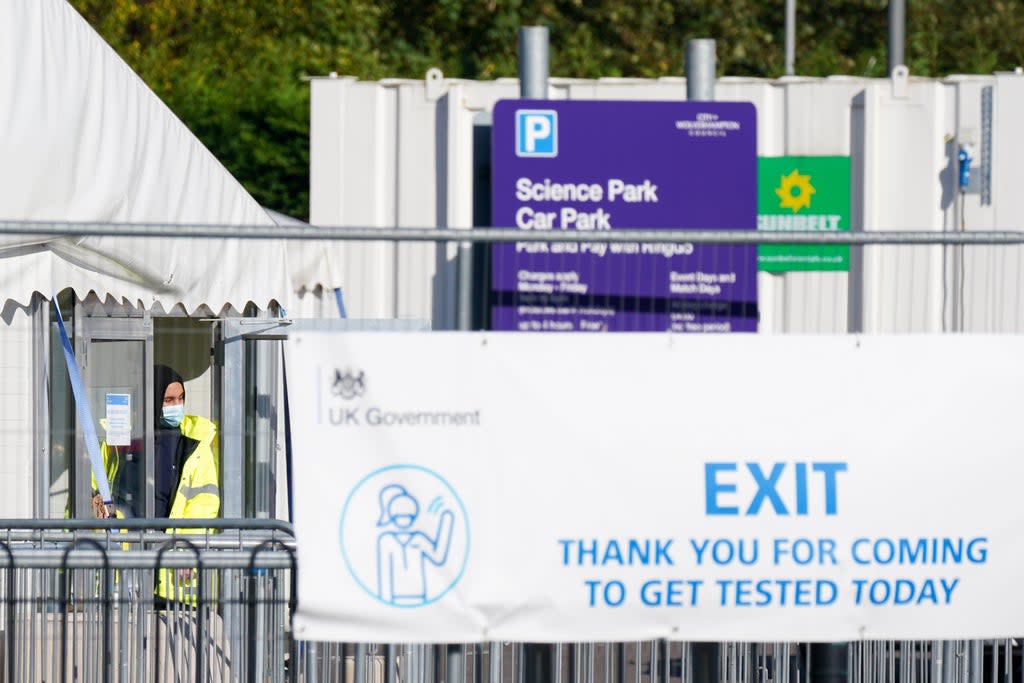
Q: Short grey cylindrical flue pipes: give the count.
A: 2